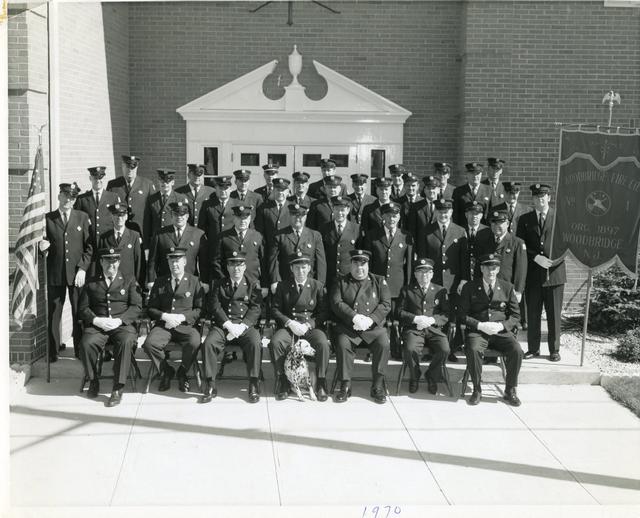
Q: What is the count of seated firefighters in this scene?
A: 7